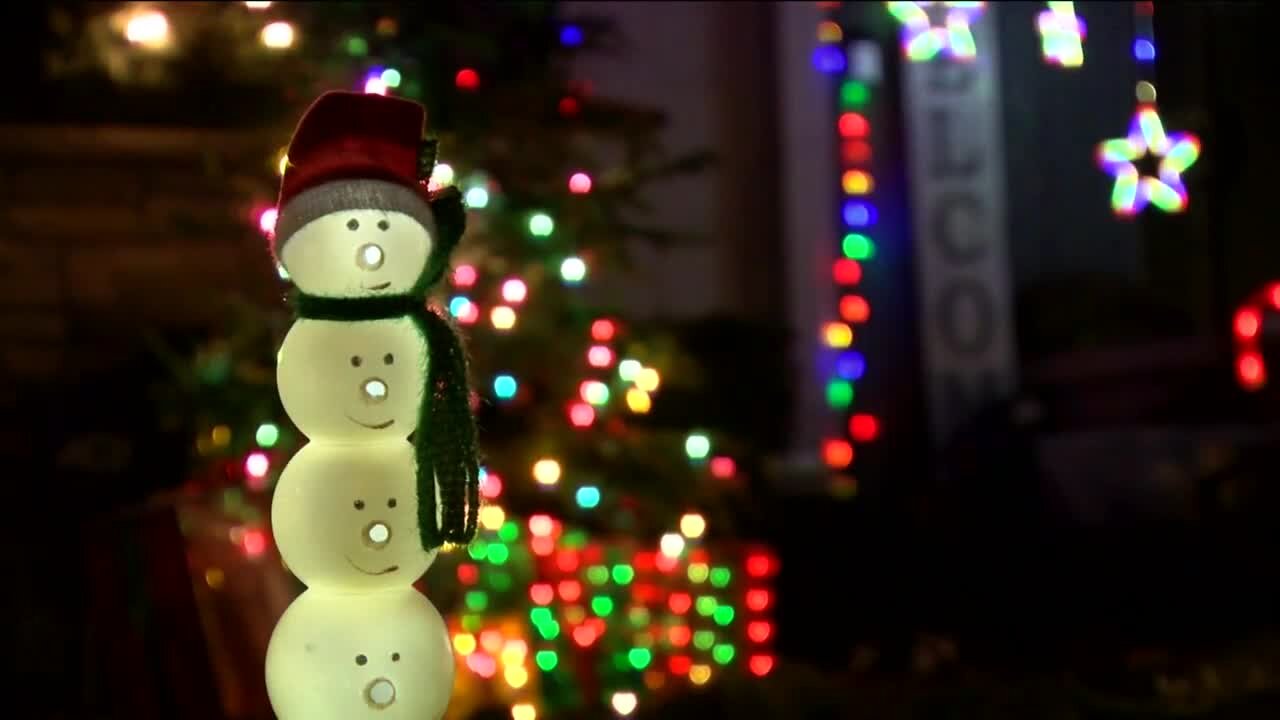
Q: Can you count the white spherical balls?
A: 4